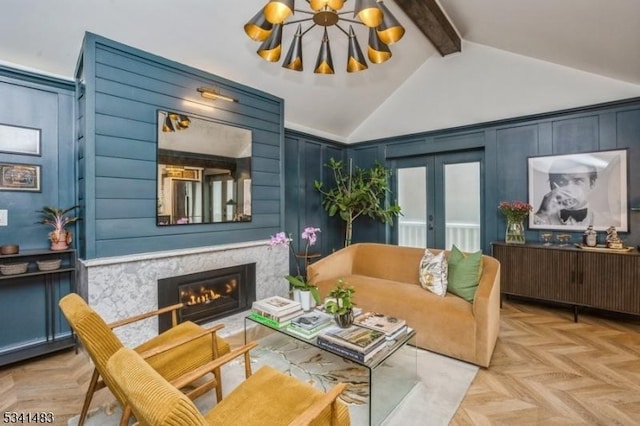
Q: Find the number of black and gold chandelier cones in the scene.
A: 11